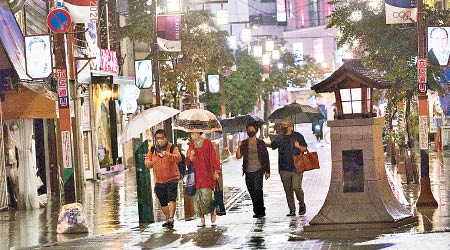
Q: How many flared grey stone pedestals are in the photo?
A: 1